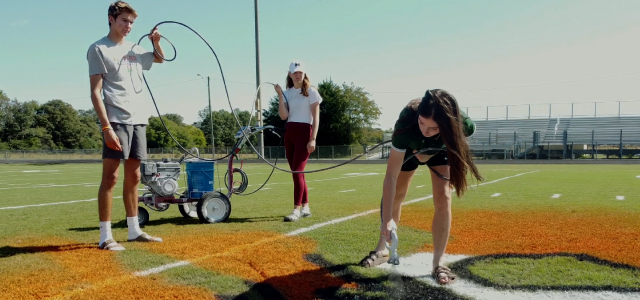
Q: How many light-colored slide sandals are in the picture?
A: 2